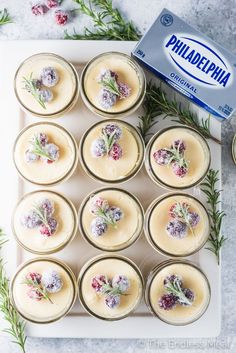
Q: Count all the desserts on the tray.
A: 11